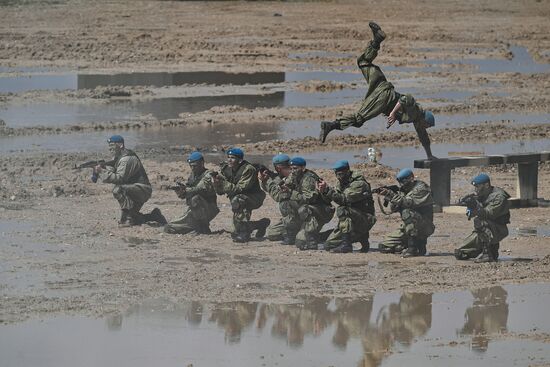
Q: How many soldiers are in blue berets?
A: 9